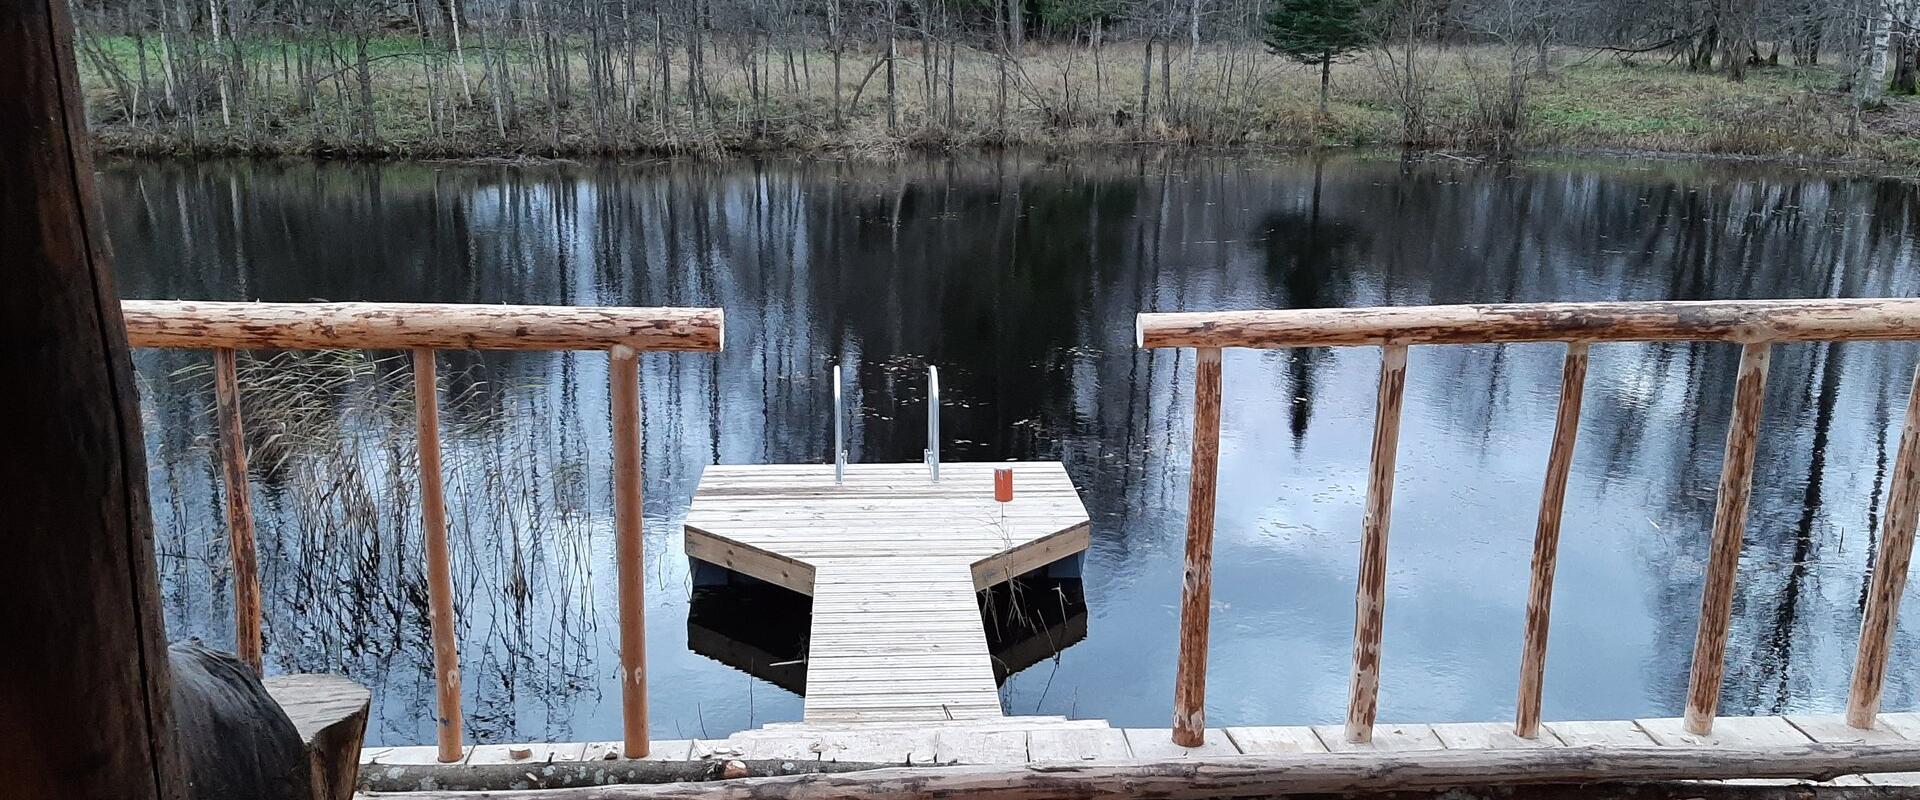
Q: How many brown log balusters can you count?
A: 8